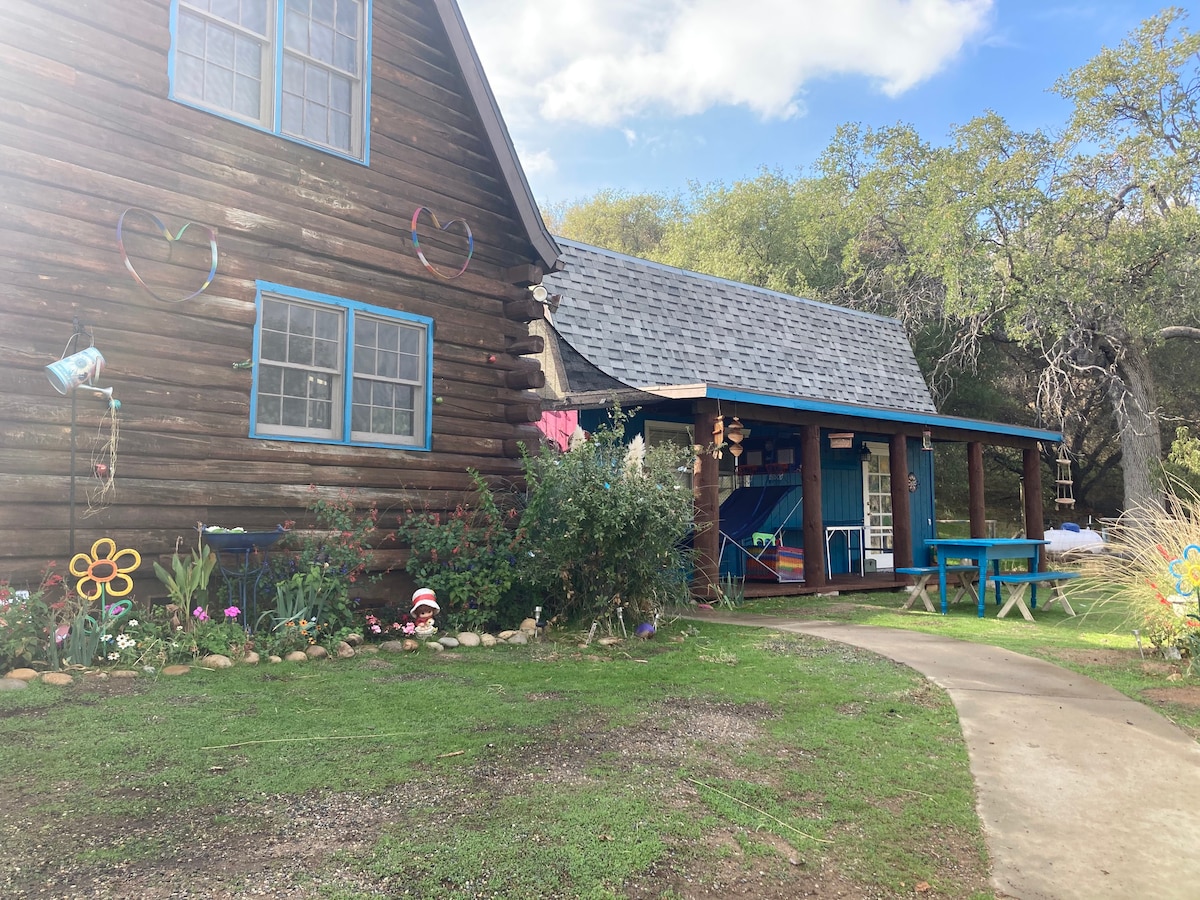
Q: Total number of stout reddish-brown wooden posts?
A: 5